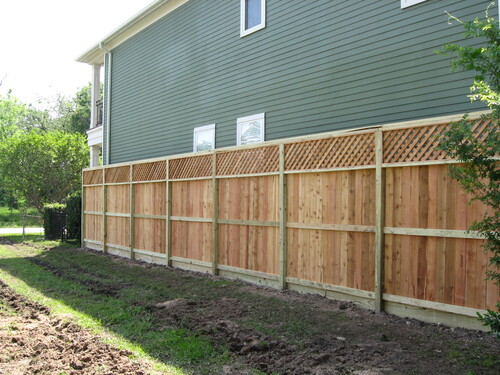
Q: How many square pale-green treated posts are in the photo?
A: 7